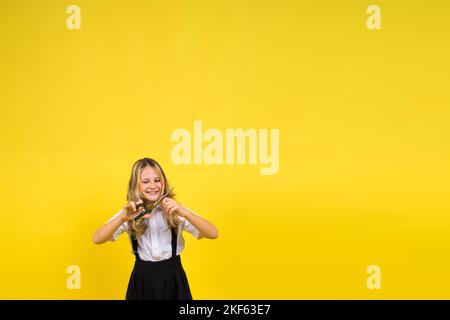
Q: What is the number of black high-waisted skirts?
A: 1